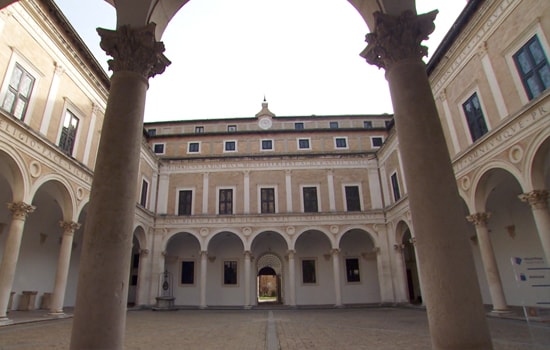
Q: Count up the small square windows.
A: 14